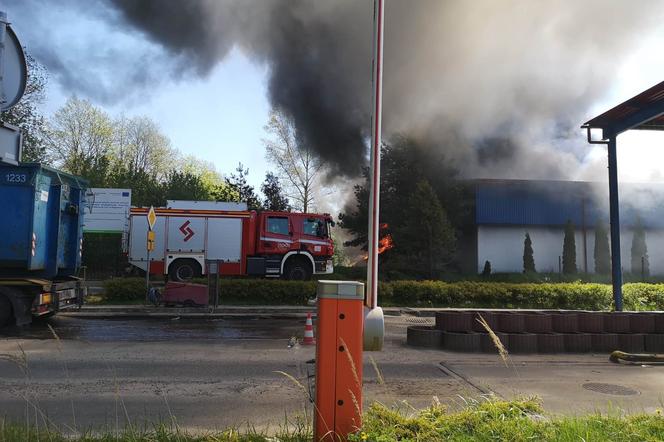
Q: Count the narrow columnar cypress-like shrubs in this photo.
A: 5